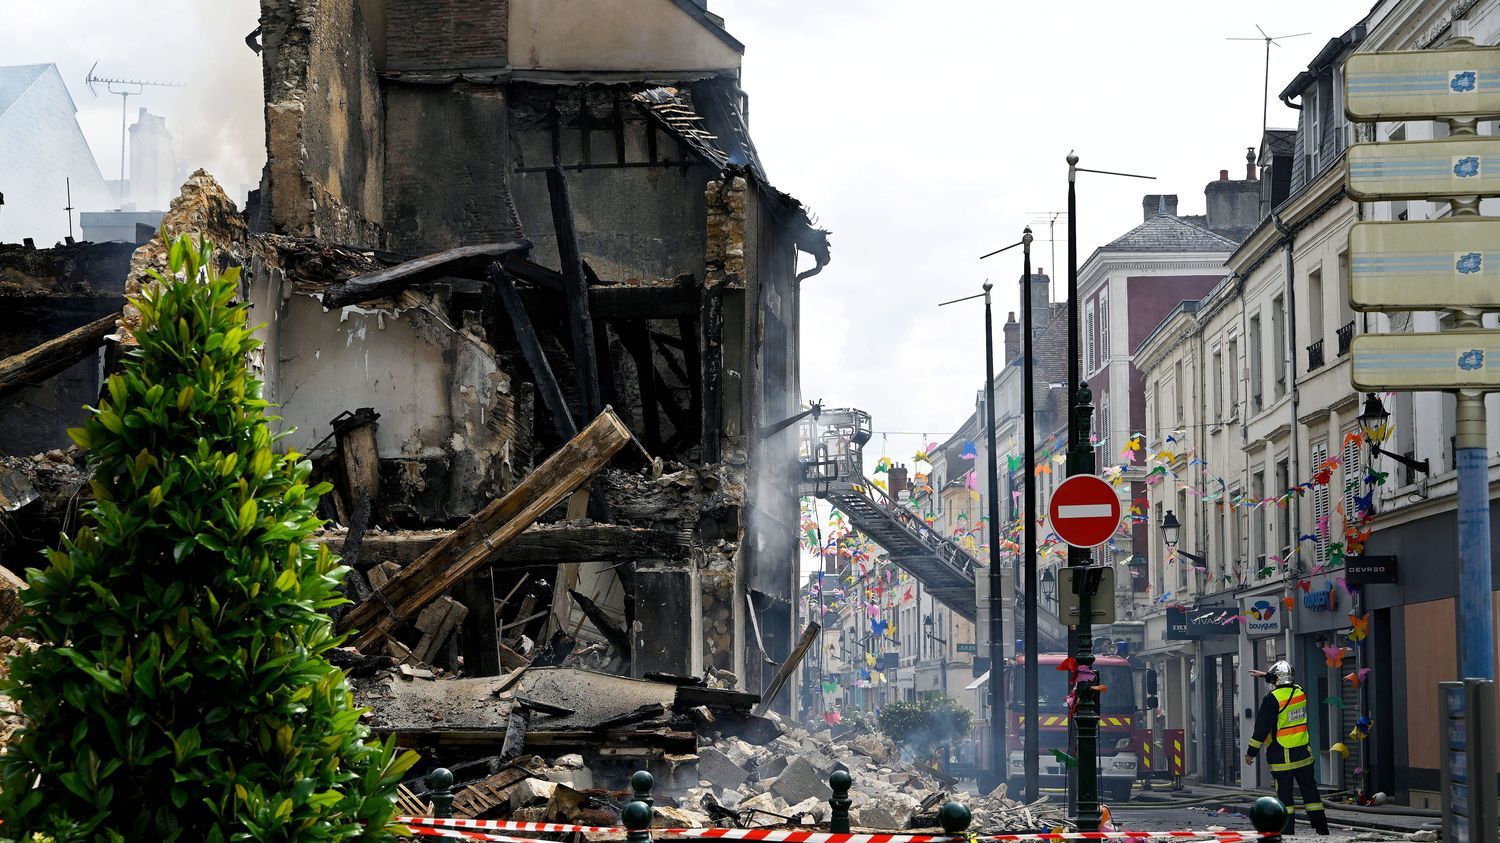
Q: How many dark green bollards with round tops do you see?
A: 6